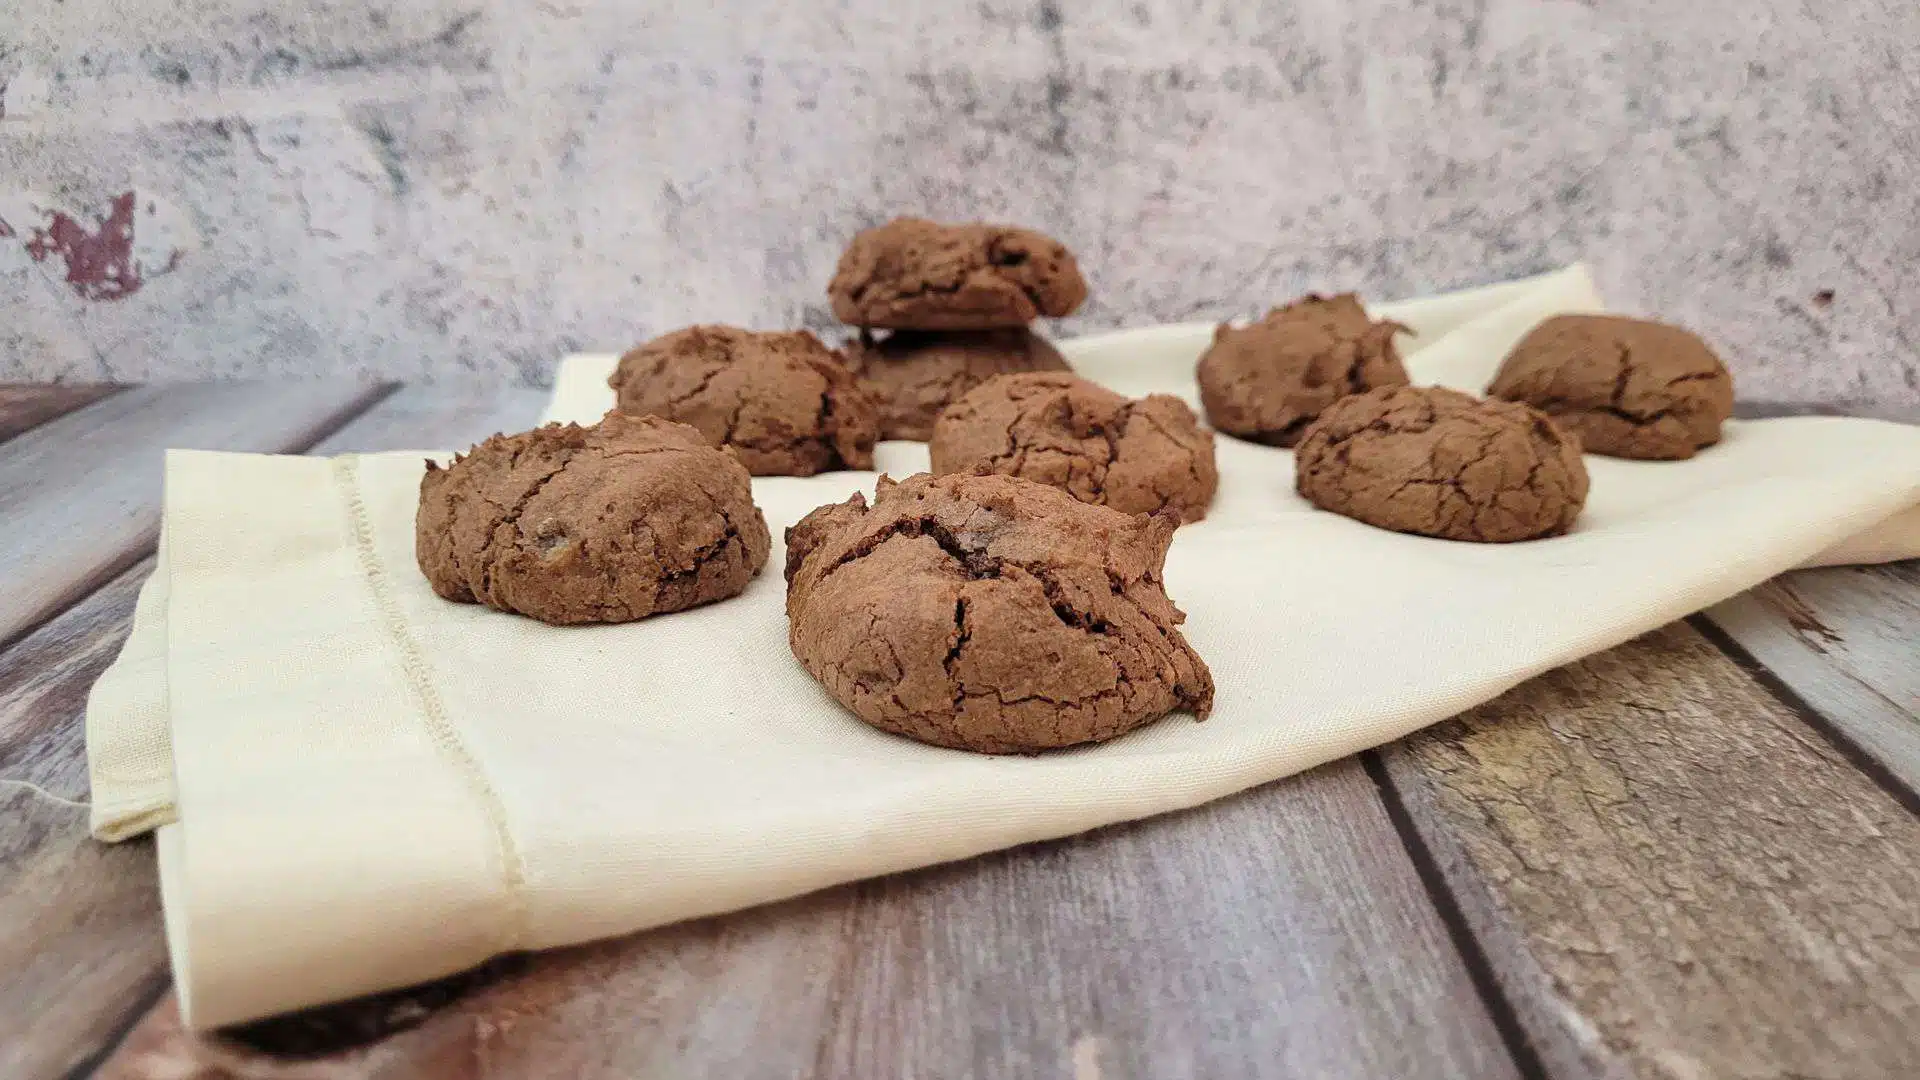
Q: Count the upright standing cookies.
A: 0